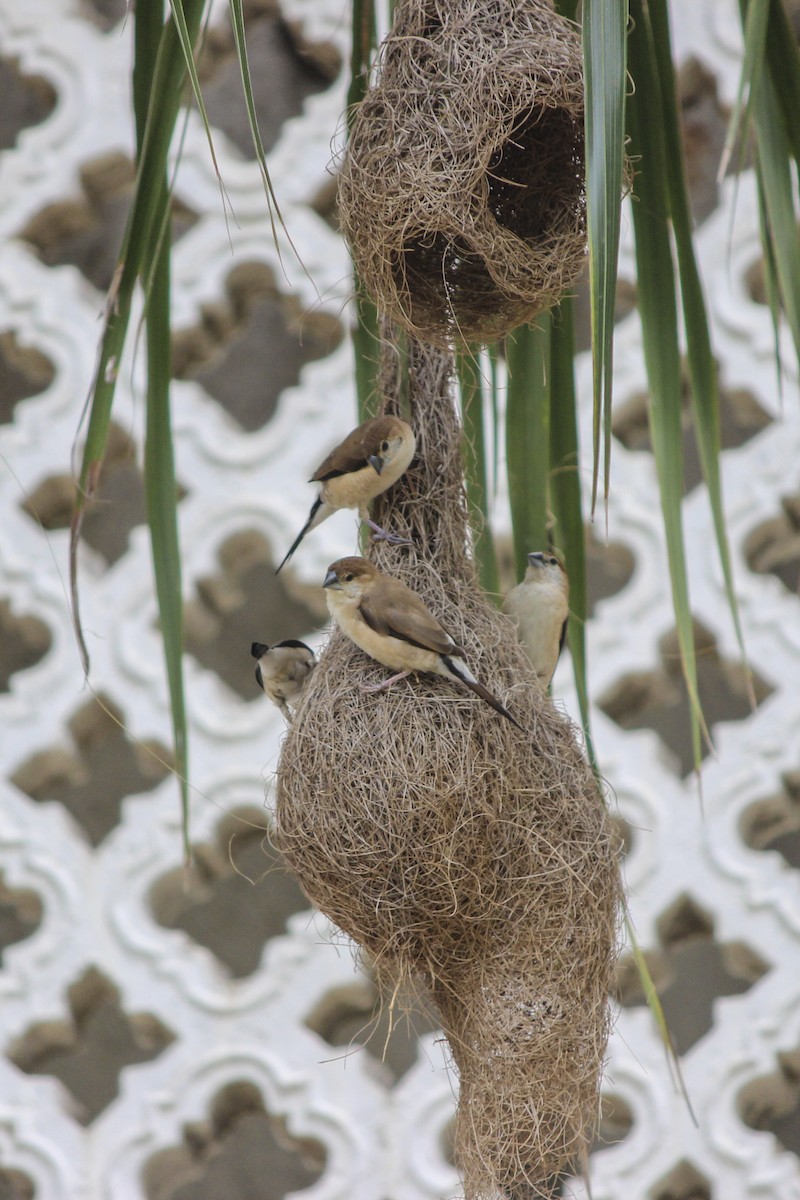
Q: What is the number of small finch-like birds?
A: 4